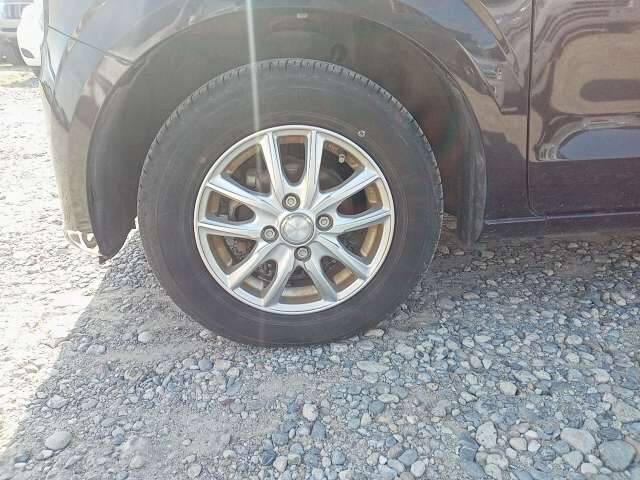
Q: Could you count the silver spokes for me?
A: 10